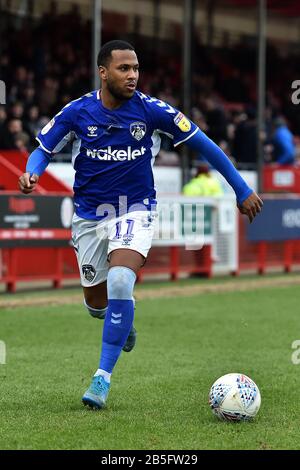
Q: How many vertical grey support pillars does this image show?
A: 3